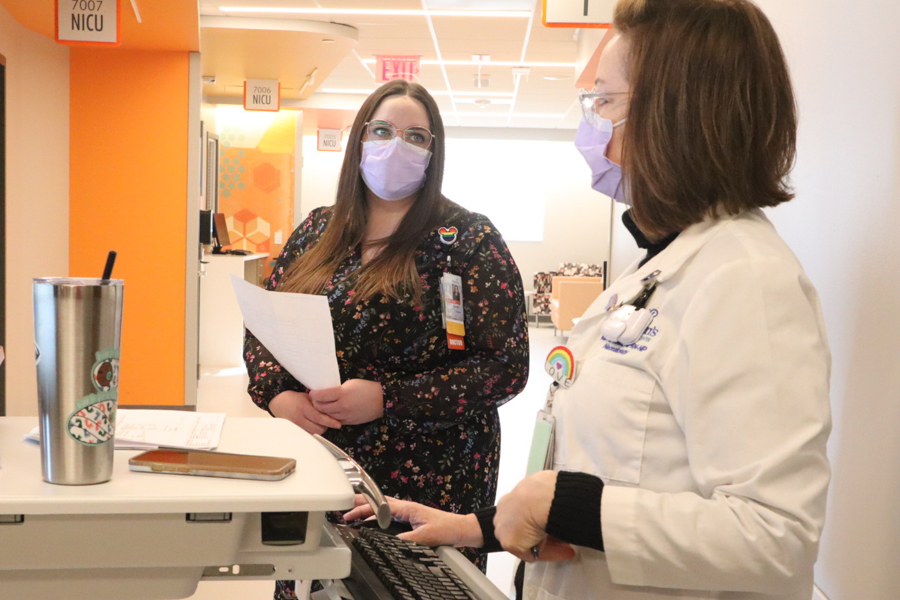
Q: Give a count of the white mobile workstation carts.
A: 1